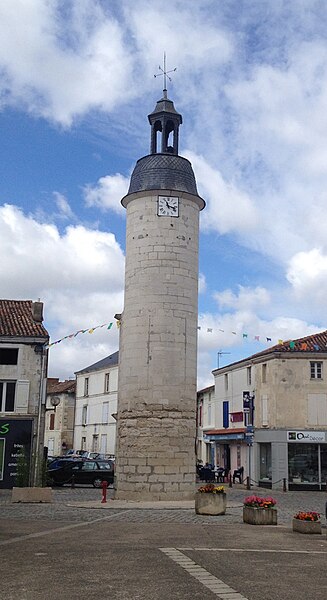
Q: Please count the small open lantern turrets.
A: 1